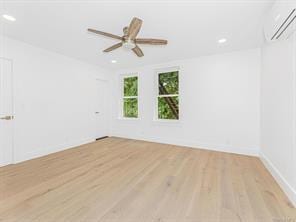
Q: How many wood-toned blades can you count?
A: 5